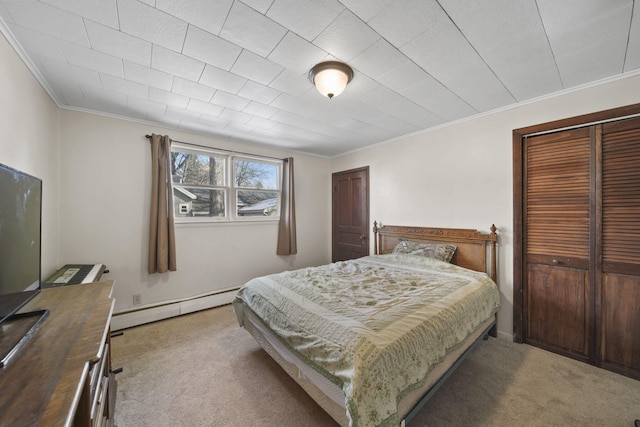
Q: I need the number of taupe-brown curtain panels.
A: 2